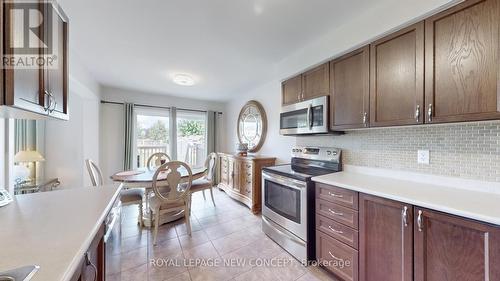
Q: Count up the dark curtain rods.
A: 1